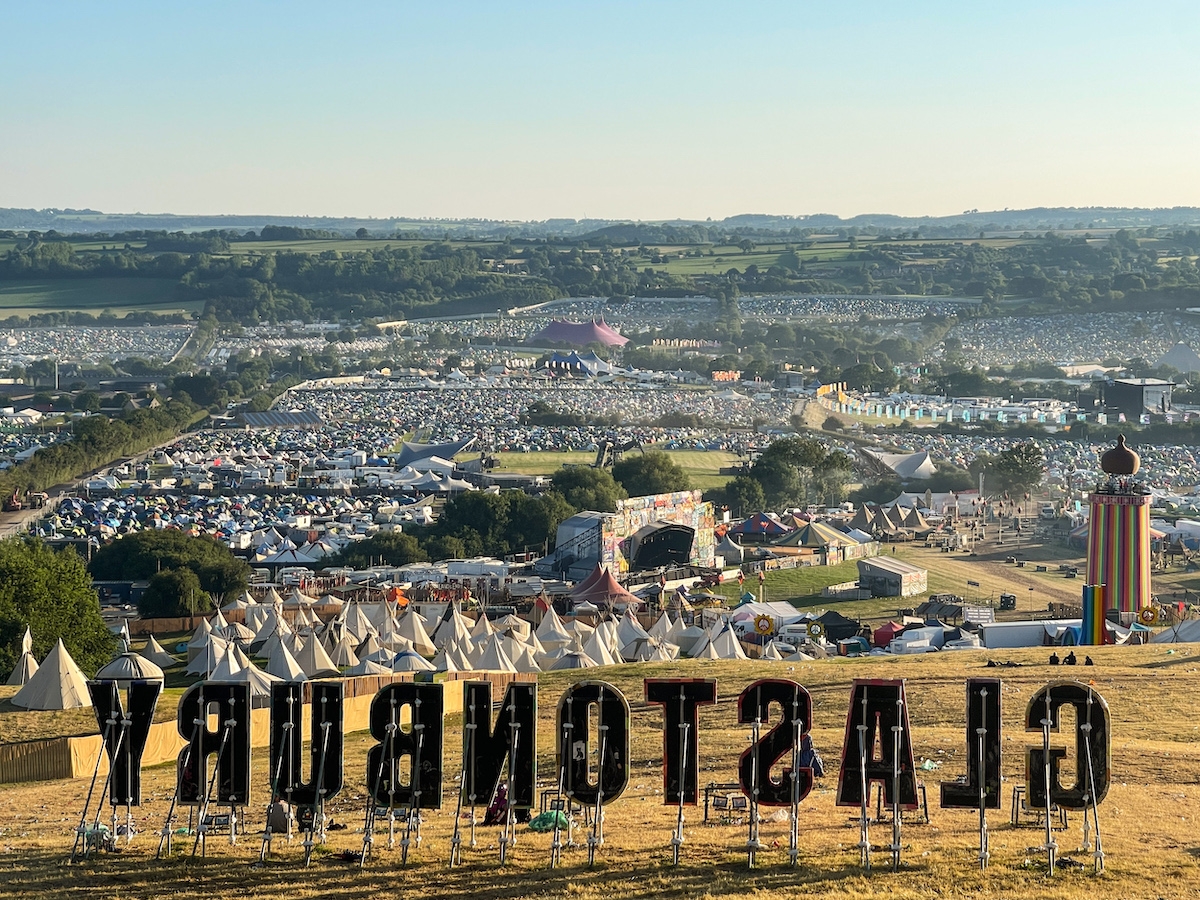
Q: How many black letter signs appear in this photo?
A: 11